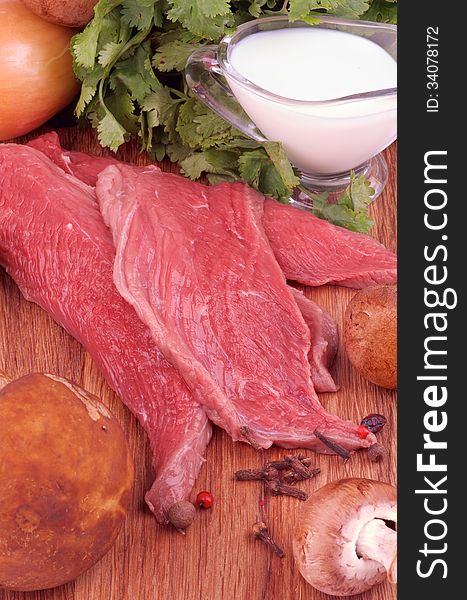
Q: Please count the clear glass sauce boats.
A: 1